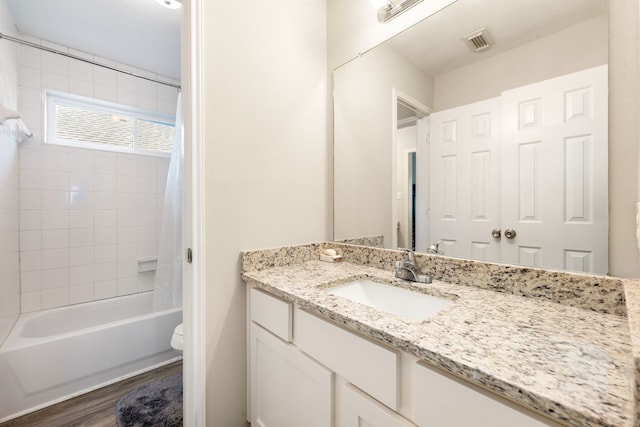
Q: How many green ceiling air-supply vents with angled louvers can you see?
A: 0